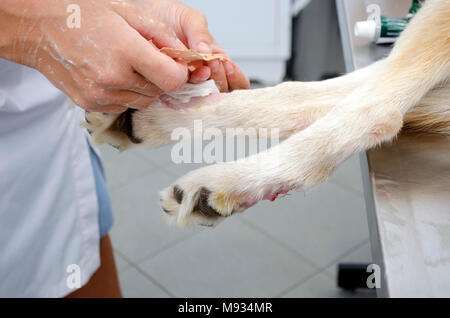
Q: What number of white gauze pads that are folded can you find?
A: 1